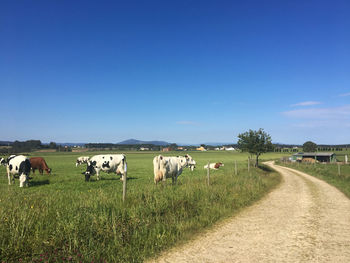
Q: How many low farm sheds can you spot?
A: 1